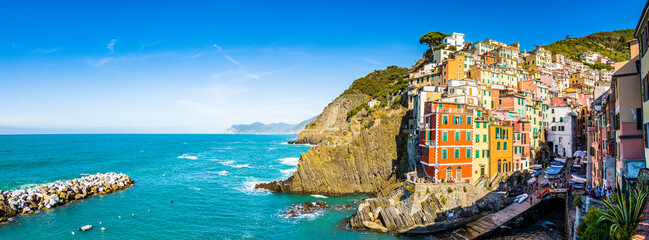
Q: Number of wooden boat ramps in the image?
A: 1